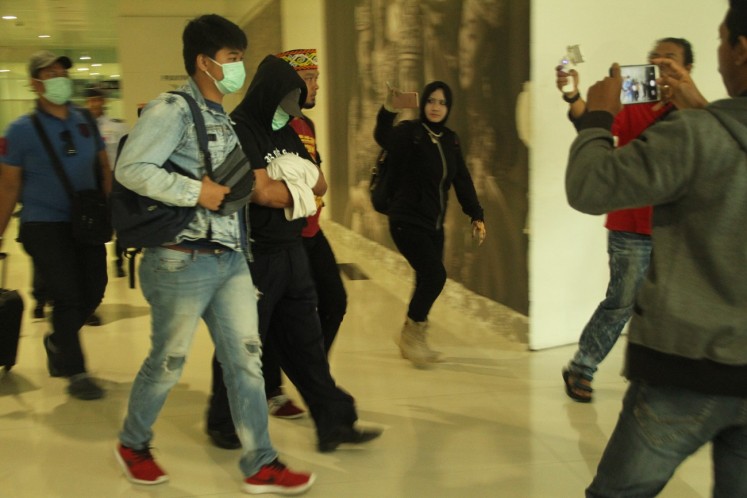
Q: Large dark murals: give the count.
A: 1